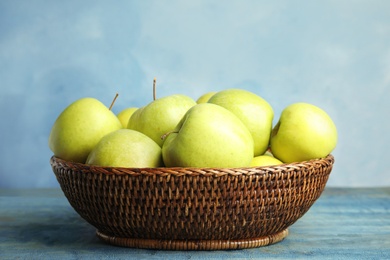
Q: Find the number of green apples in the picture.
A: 9